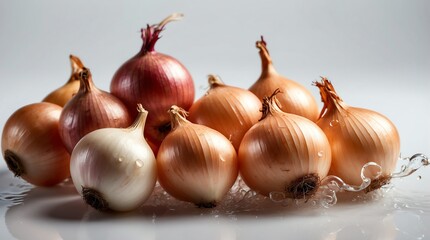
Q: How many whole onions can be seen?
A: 10